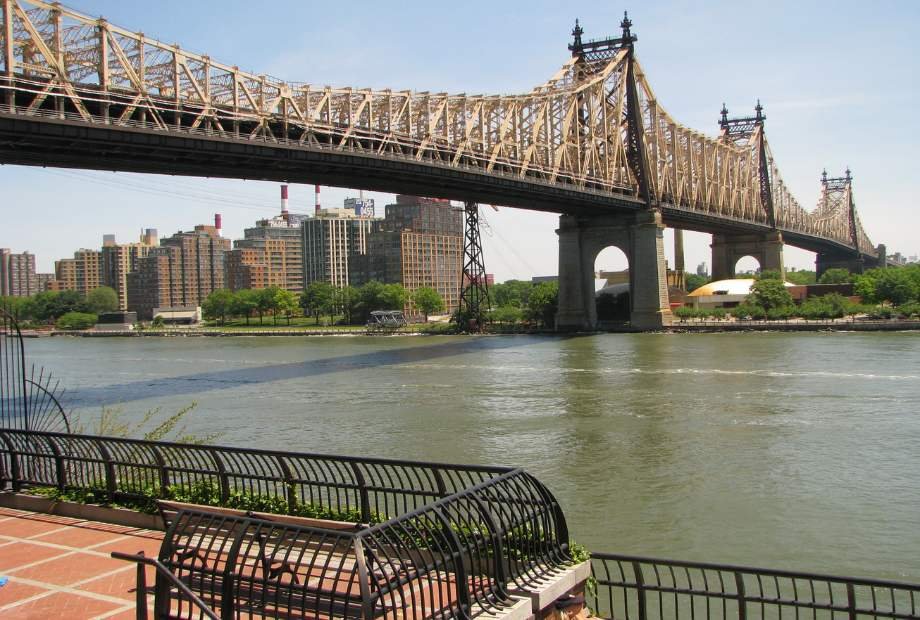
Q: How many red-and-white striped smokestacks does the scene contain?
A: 3